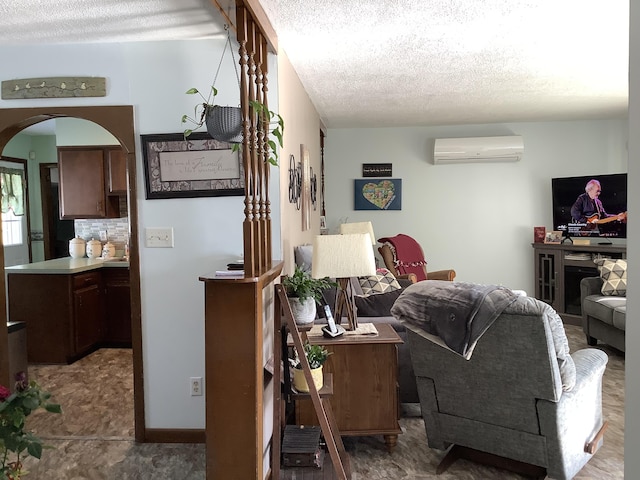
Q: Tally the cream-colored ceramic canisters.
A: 3